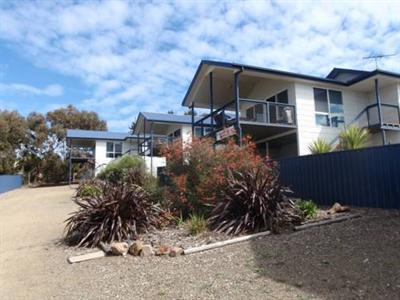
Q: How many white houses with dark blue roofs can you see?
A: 3